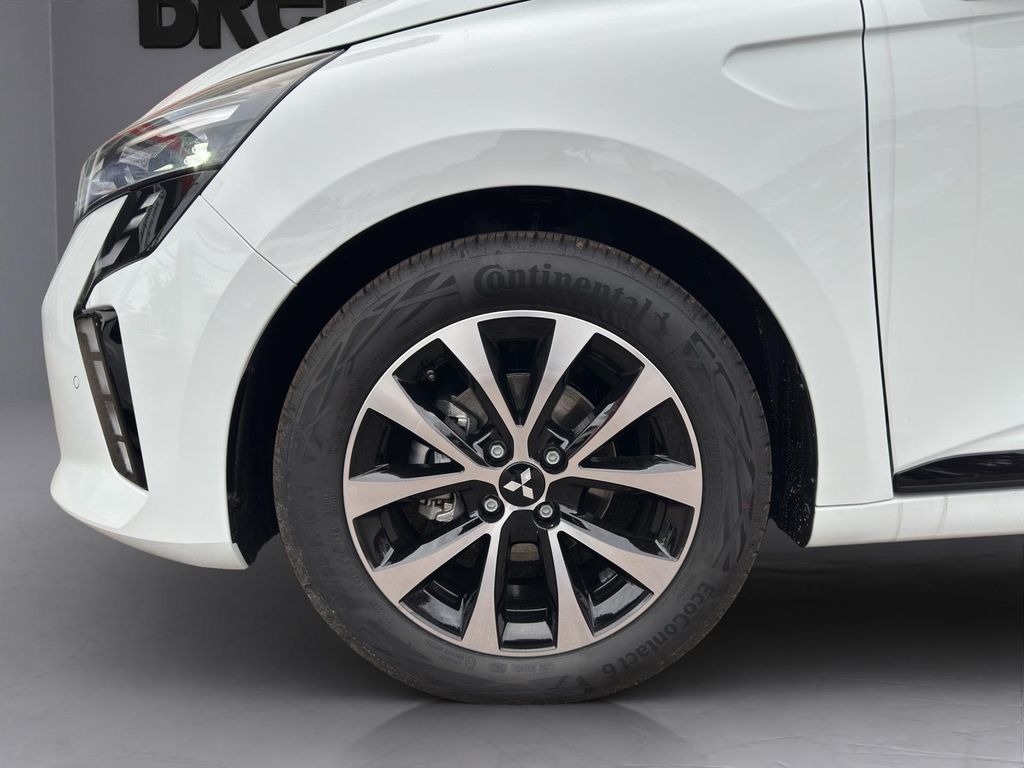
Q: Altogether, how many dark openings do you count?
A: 10